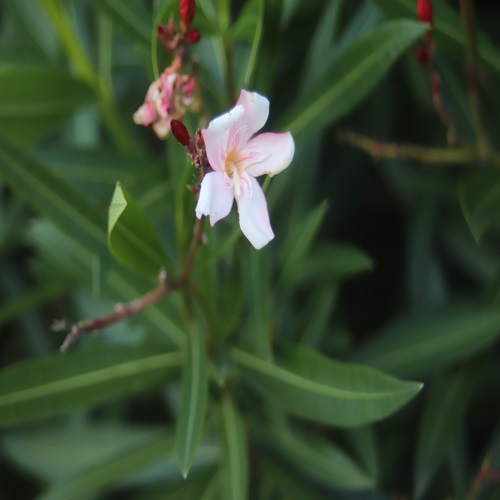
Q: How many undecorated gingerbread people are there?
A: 0